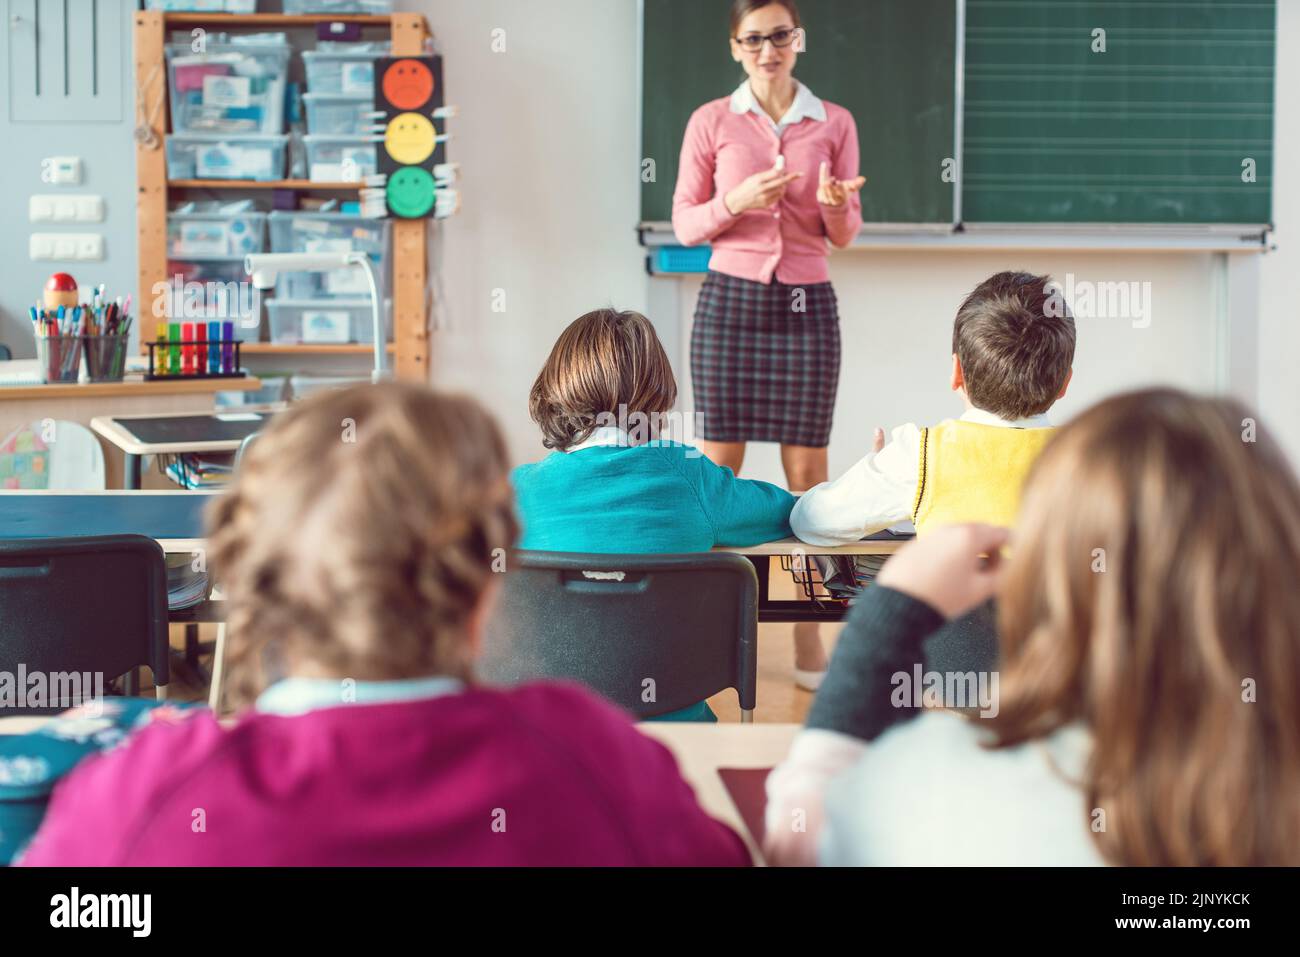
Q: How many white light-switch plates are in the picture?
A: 2